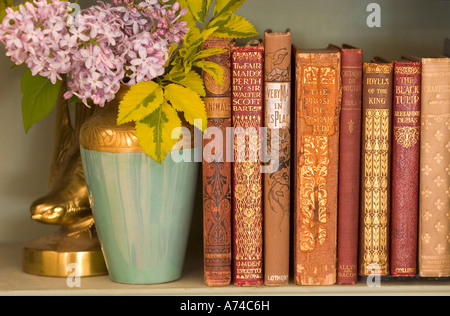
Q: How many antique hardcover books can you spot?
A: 8